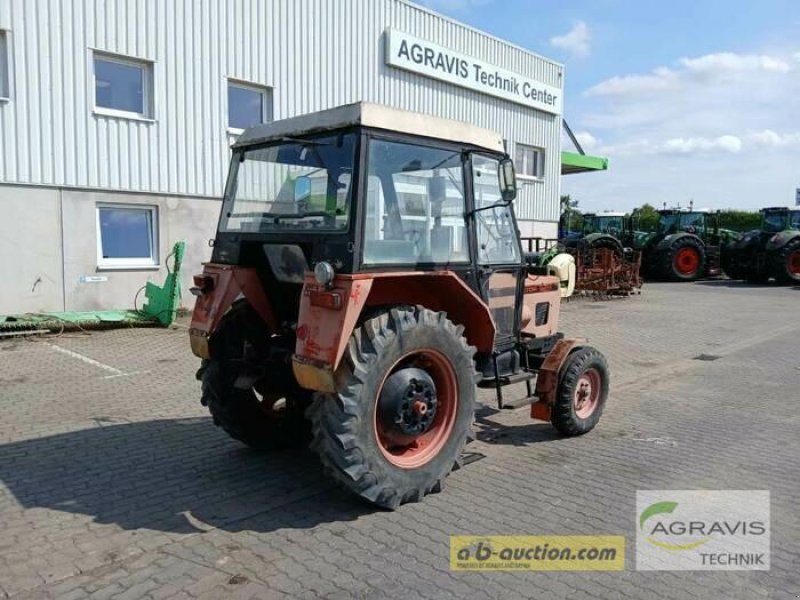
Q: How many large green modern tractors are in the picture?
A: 3